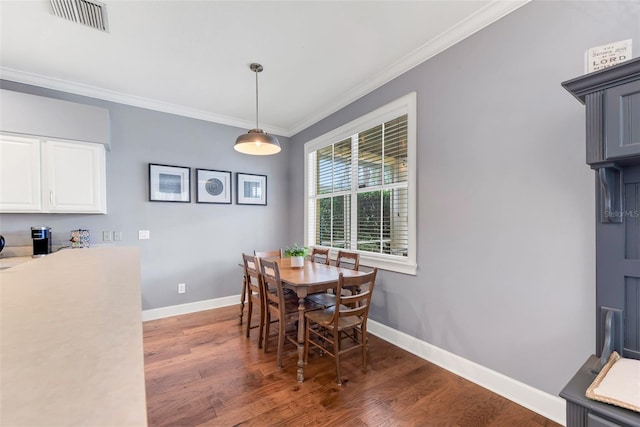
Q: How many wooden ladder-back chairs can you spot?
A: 6